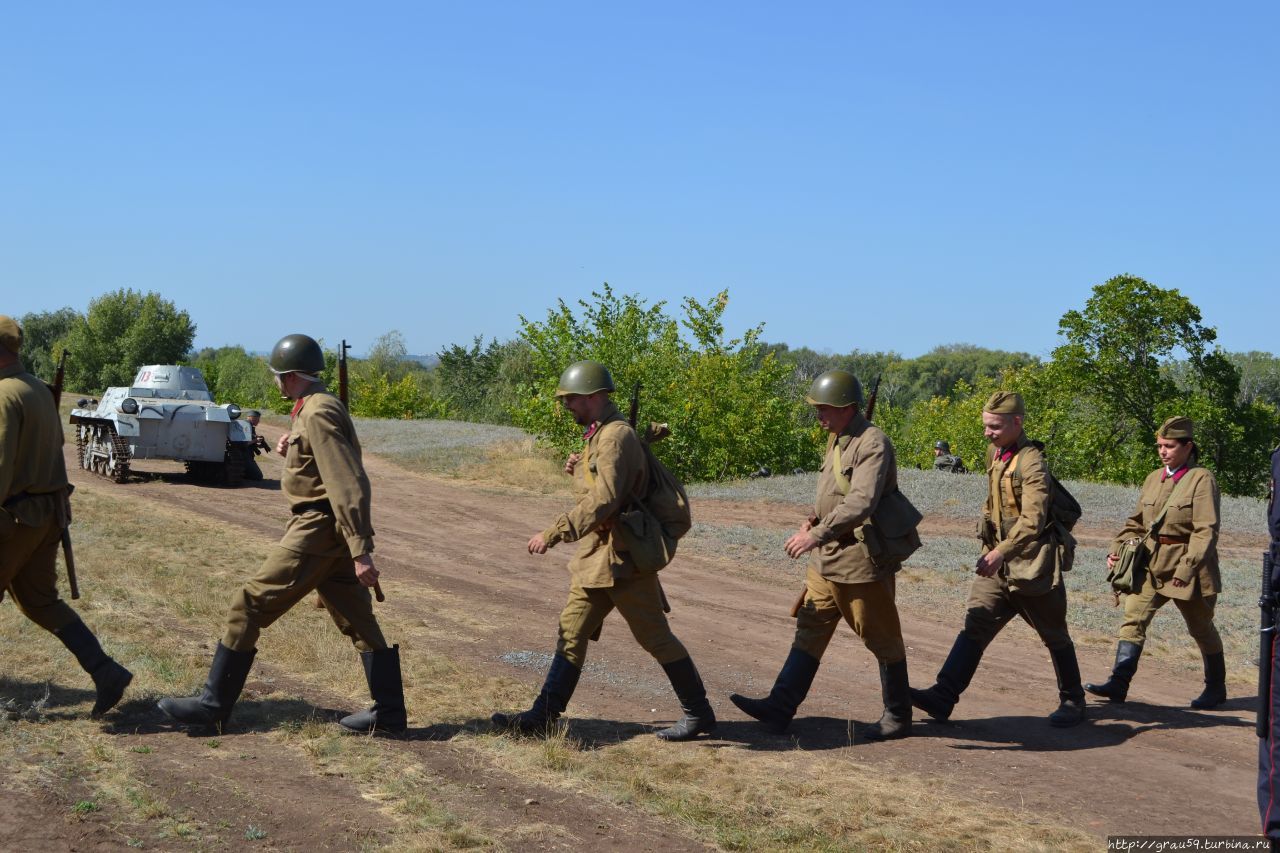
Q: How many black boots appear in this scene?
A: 11